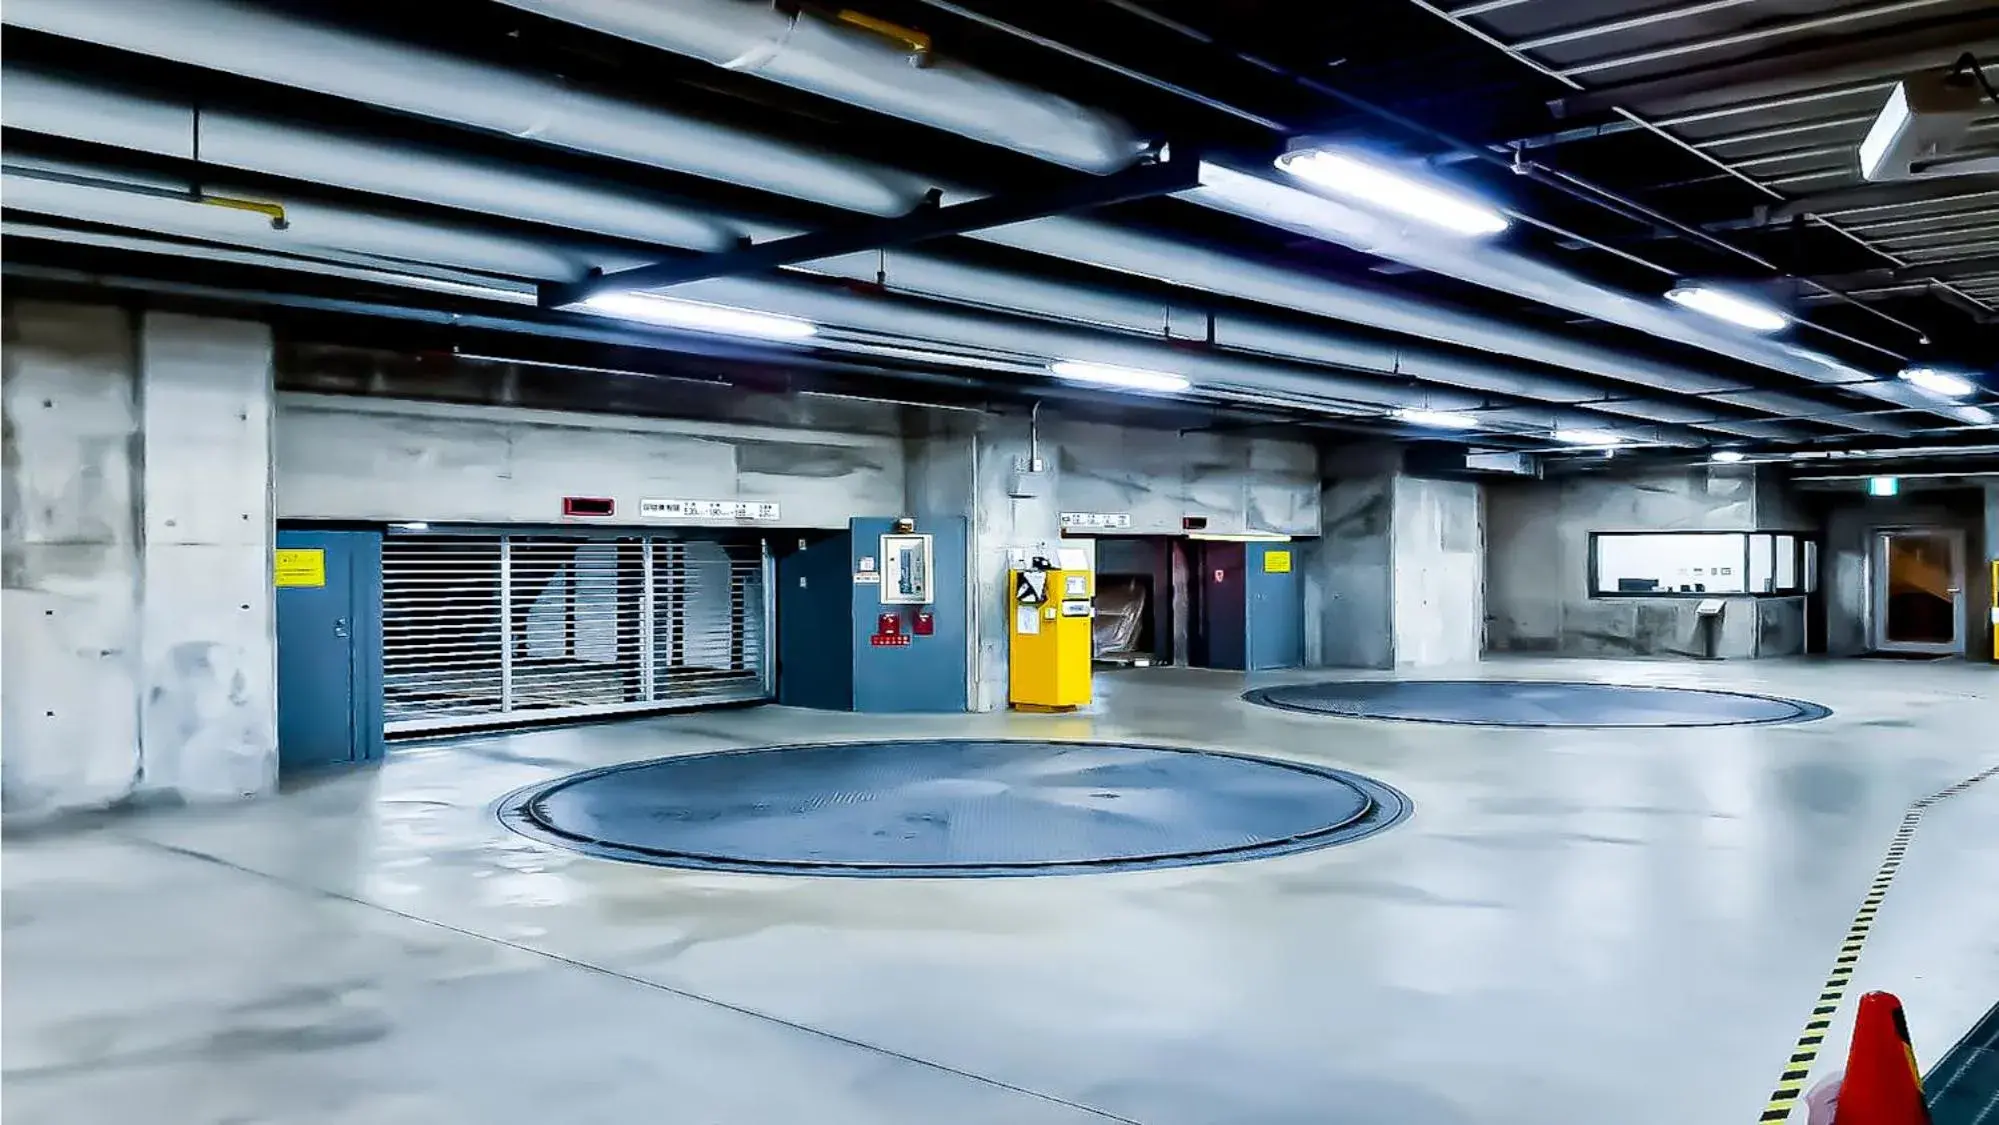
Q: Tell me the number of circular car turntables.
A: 2